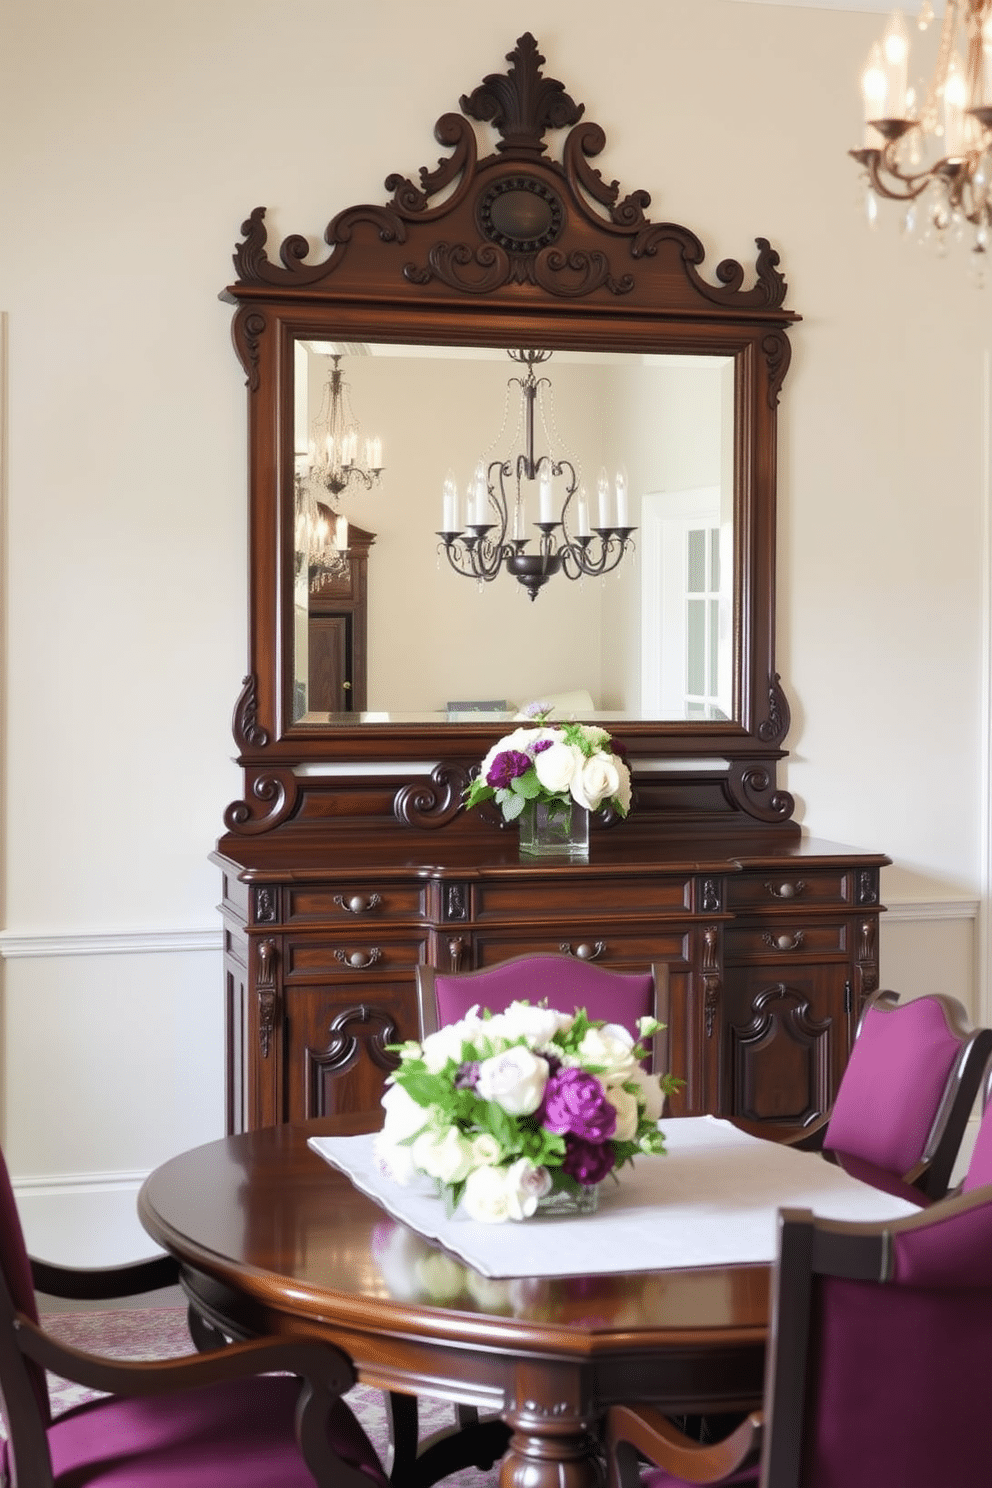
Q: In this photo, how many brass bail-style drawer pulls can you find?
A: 5